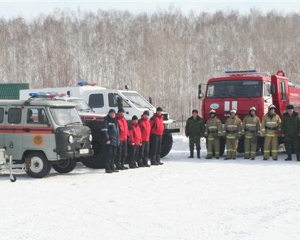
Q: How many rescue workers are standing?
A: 11